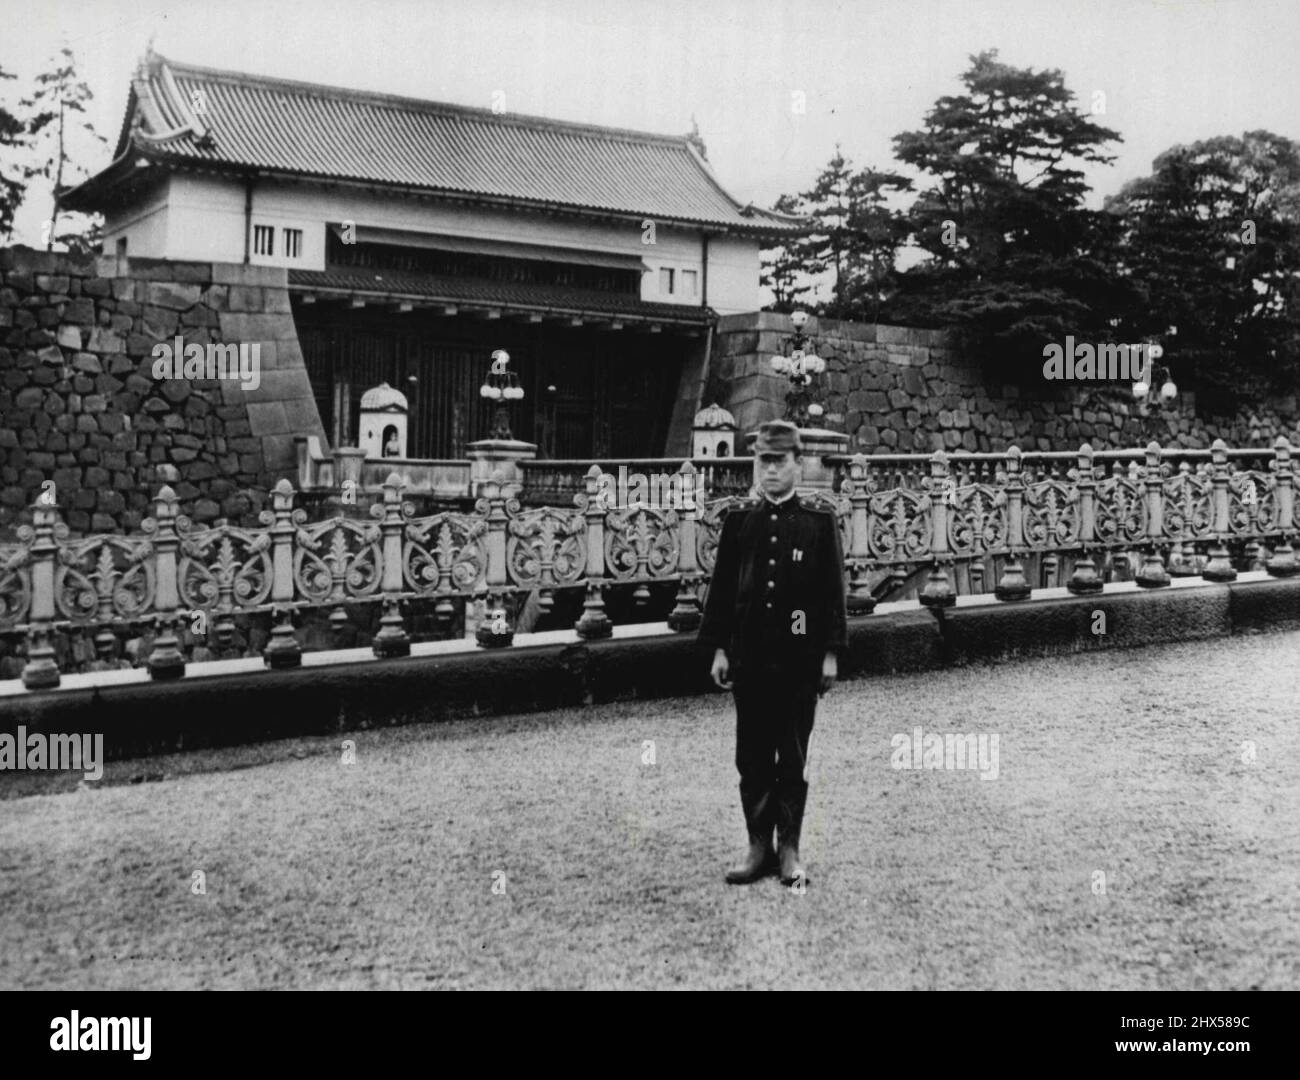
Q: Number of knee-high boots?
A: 2